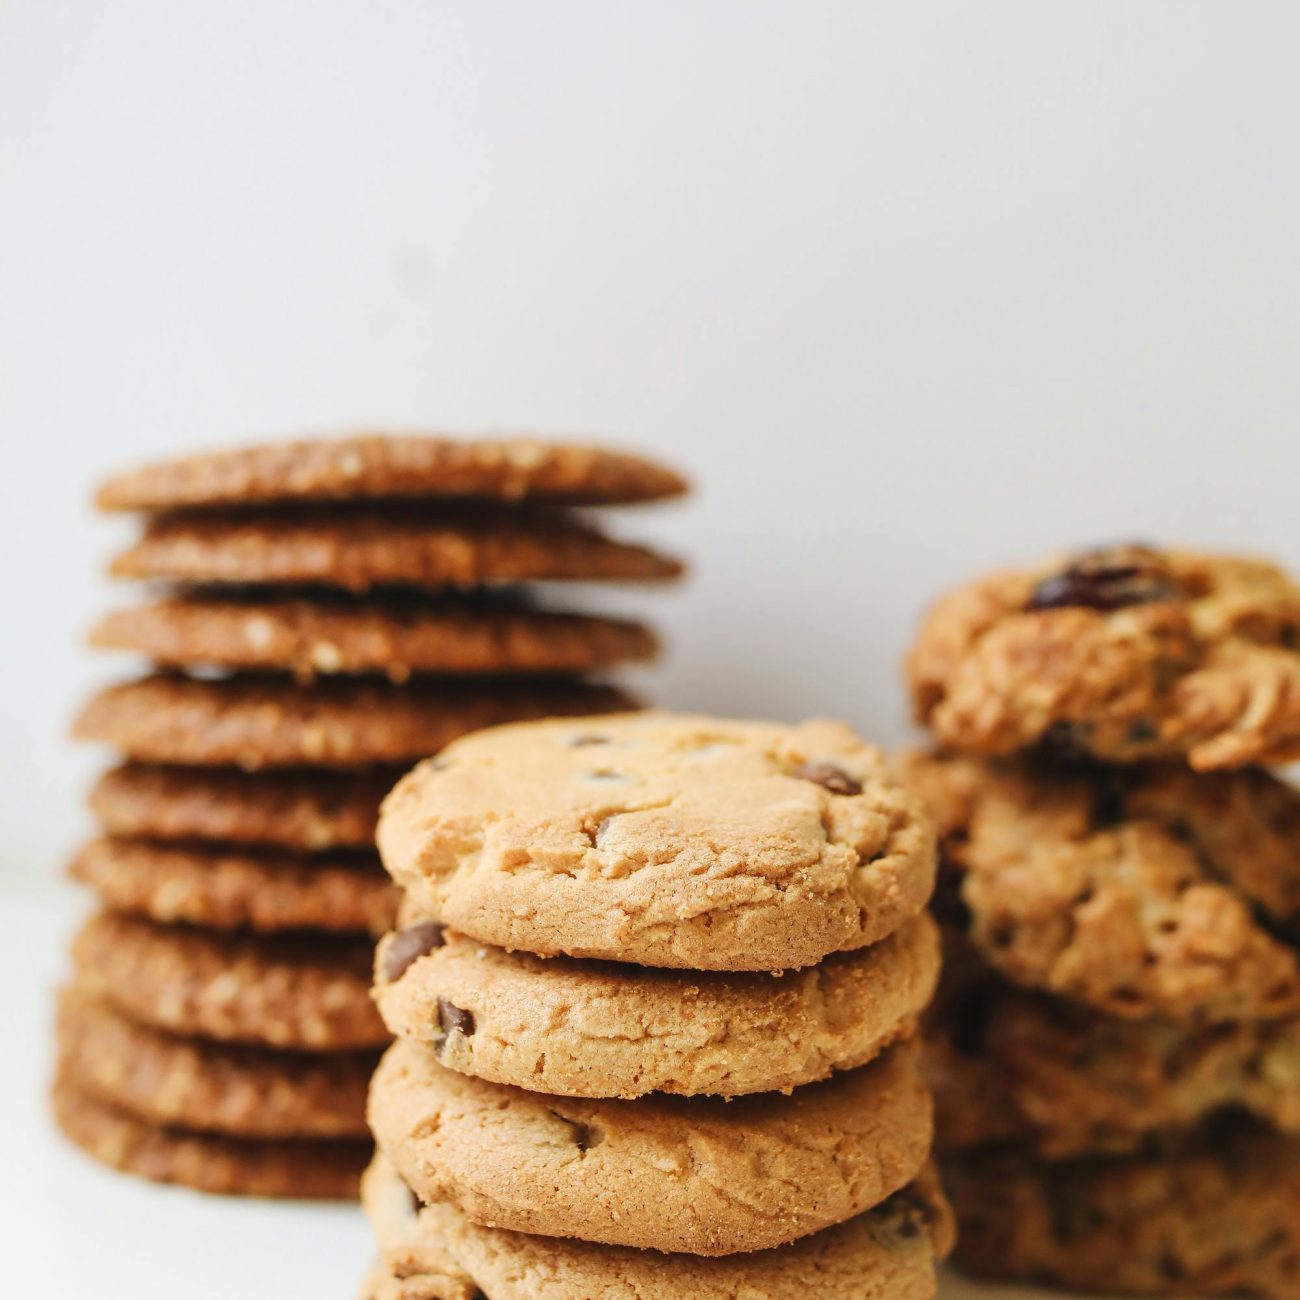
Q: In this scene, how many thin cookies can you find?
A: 9